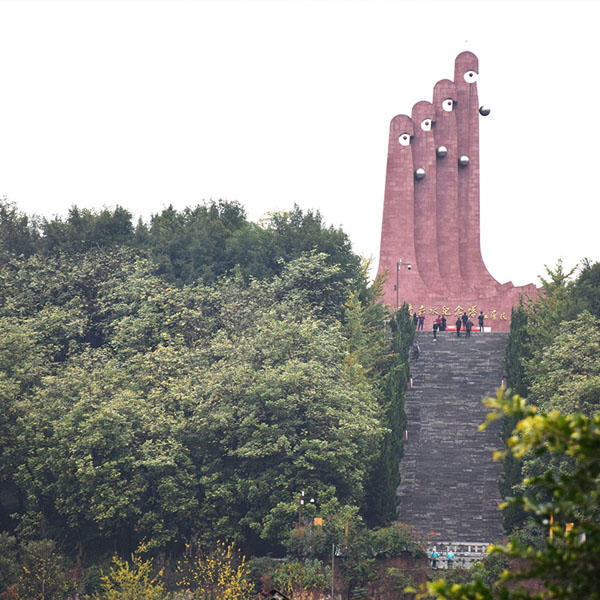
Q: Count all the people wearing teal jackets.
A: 2